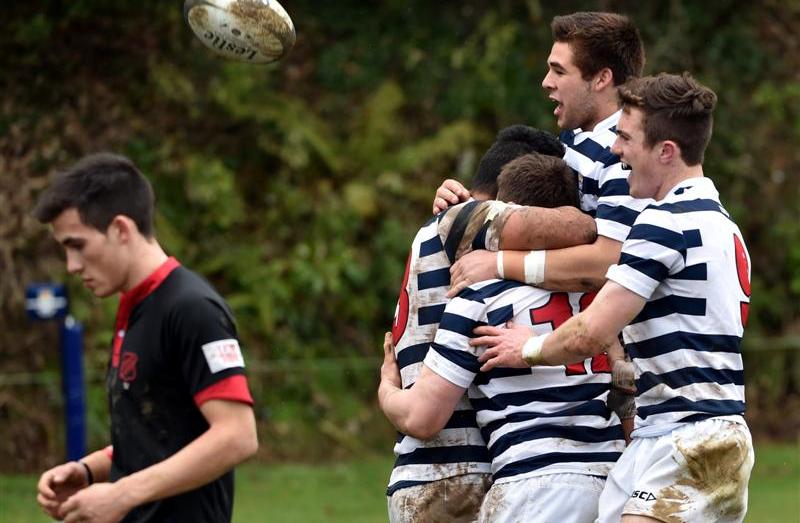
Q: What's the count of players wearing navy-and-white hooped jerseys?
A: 4